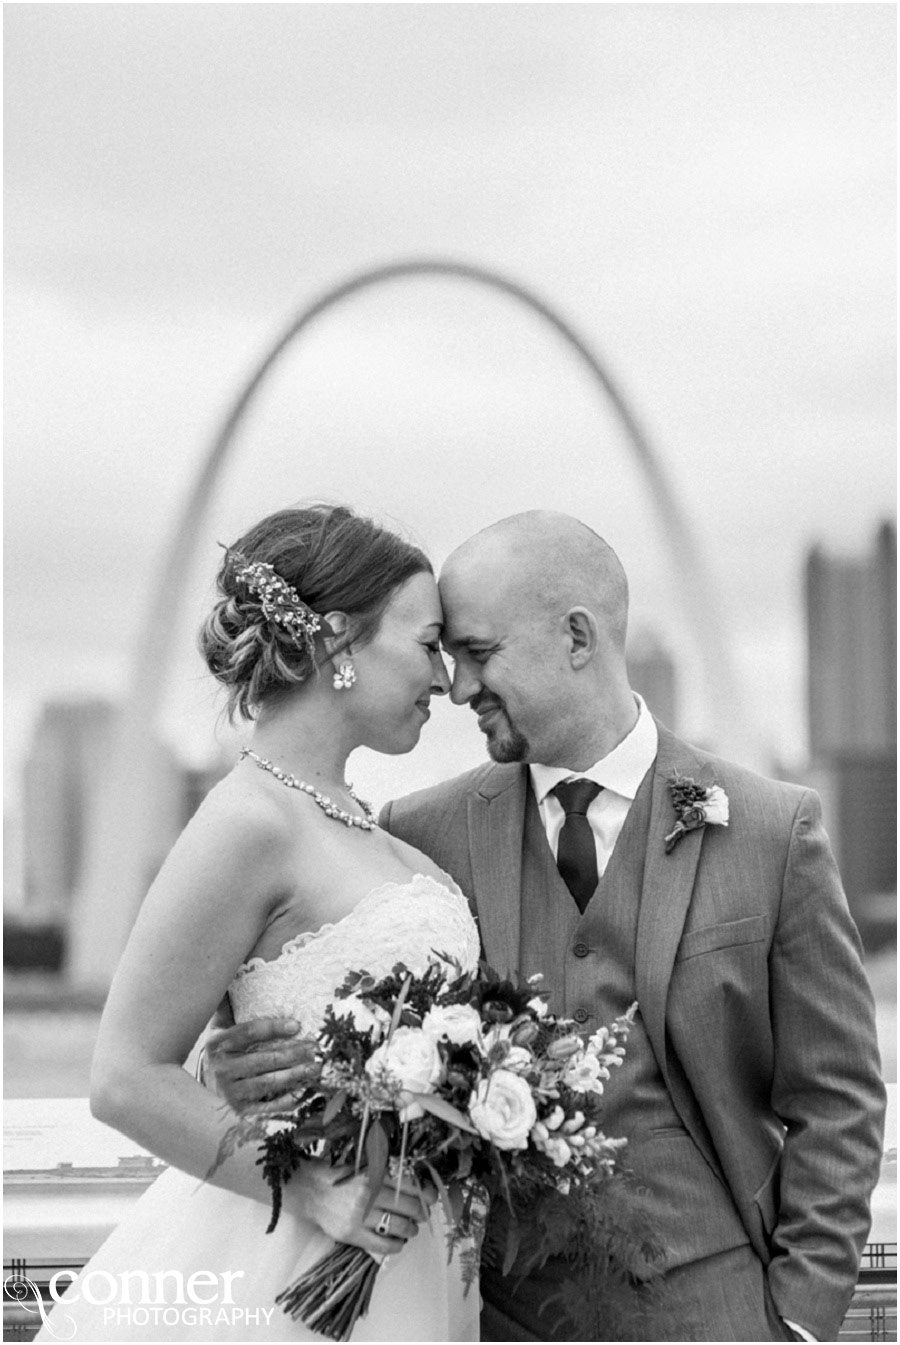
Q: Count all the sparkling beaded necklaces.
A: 1